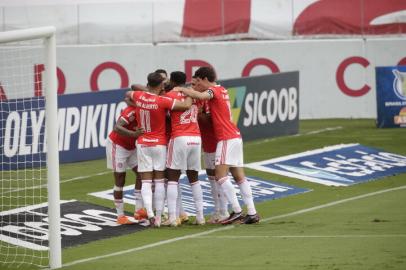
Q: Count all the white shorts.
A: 5